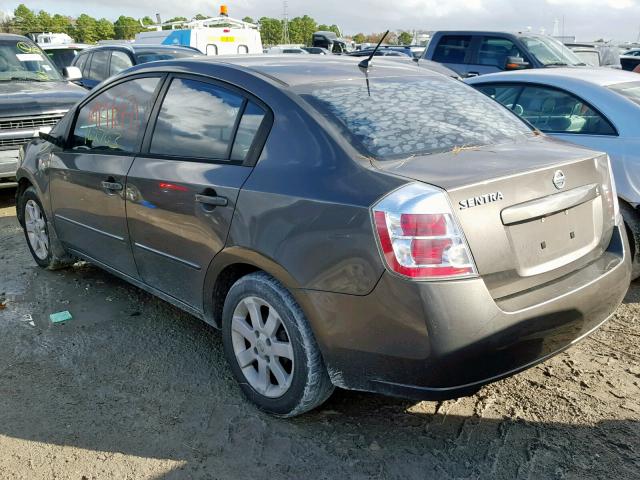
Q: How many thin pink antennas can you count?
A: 0